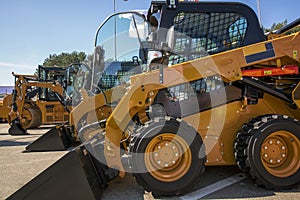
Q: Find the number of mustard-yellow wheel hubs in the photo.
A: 2